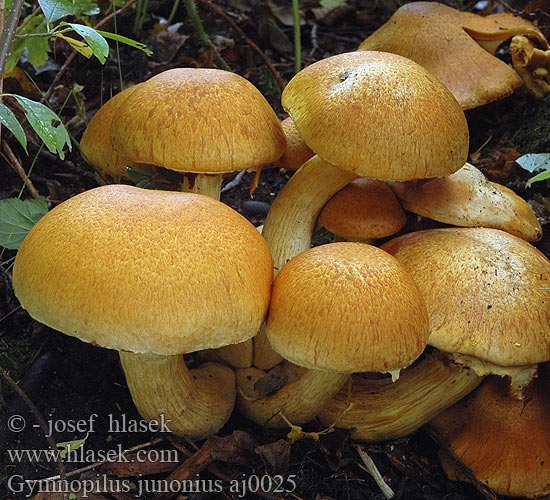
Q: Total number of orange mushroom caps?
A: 11